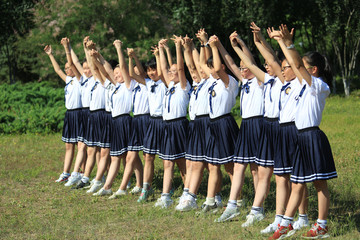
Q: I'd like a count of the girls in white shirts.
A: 15